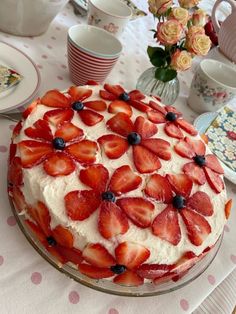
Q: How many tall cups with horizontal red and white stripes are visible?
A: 1